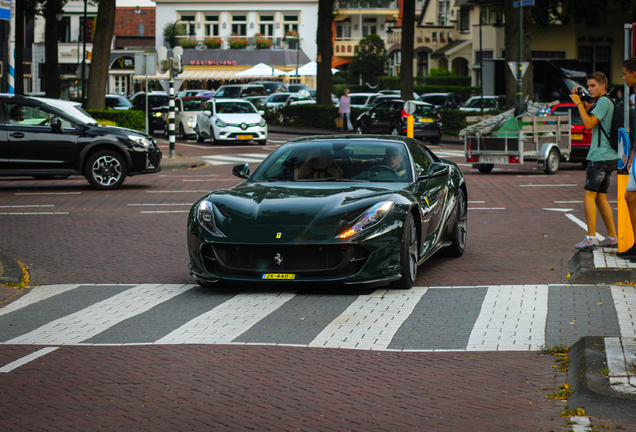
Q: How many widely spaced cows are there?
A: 0